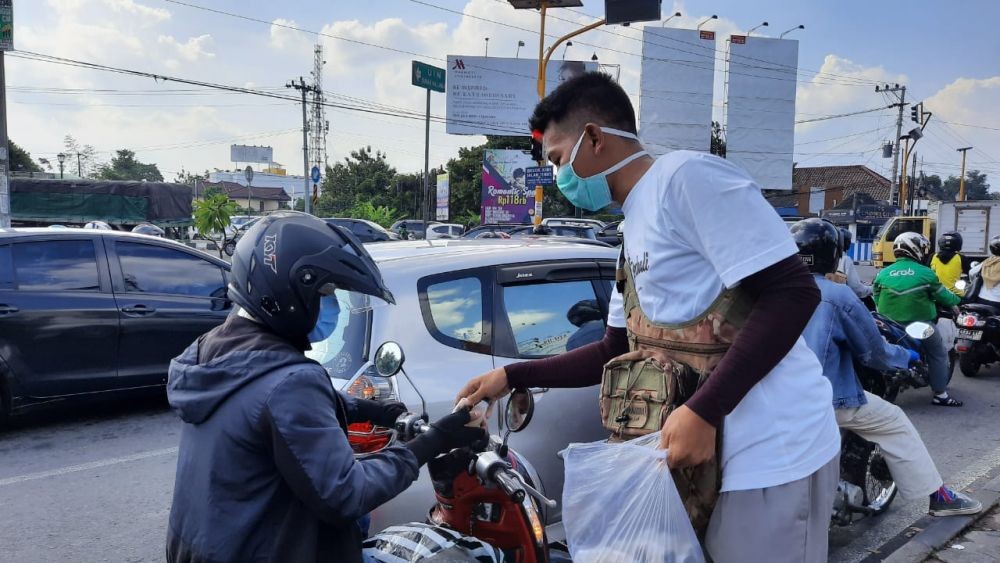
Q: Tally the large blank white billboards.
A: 2